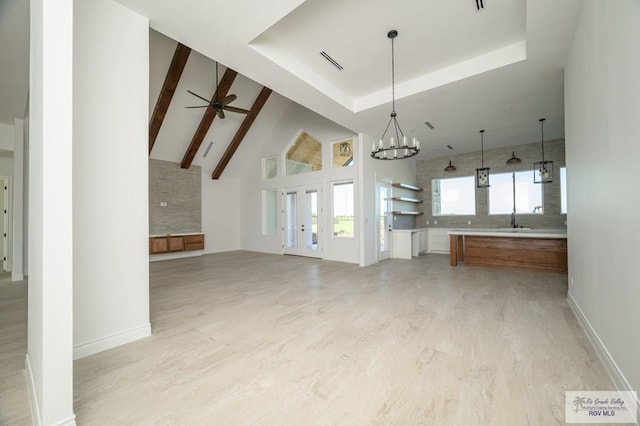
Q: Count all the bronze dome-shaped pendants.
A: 2